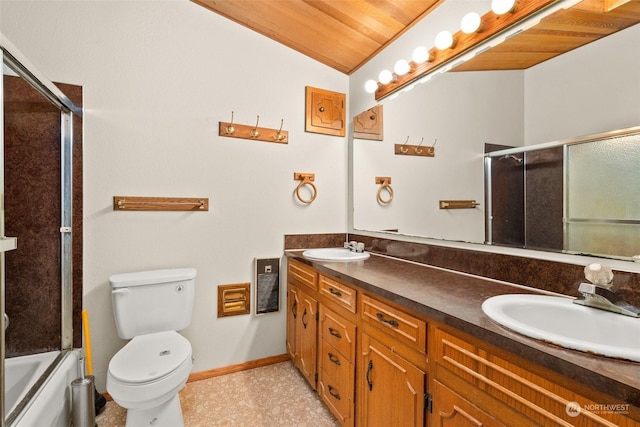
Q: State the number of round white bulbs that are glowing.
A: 7